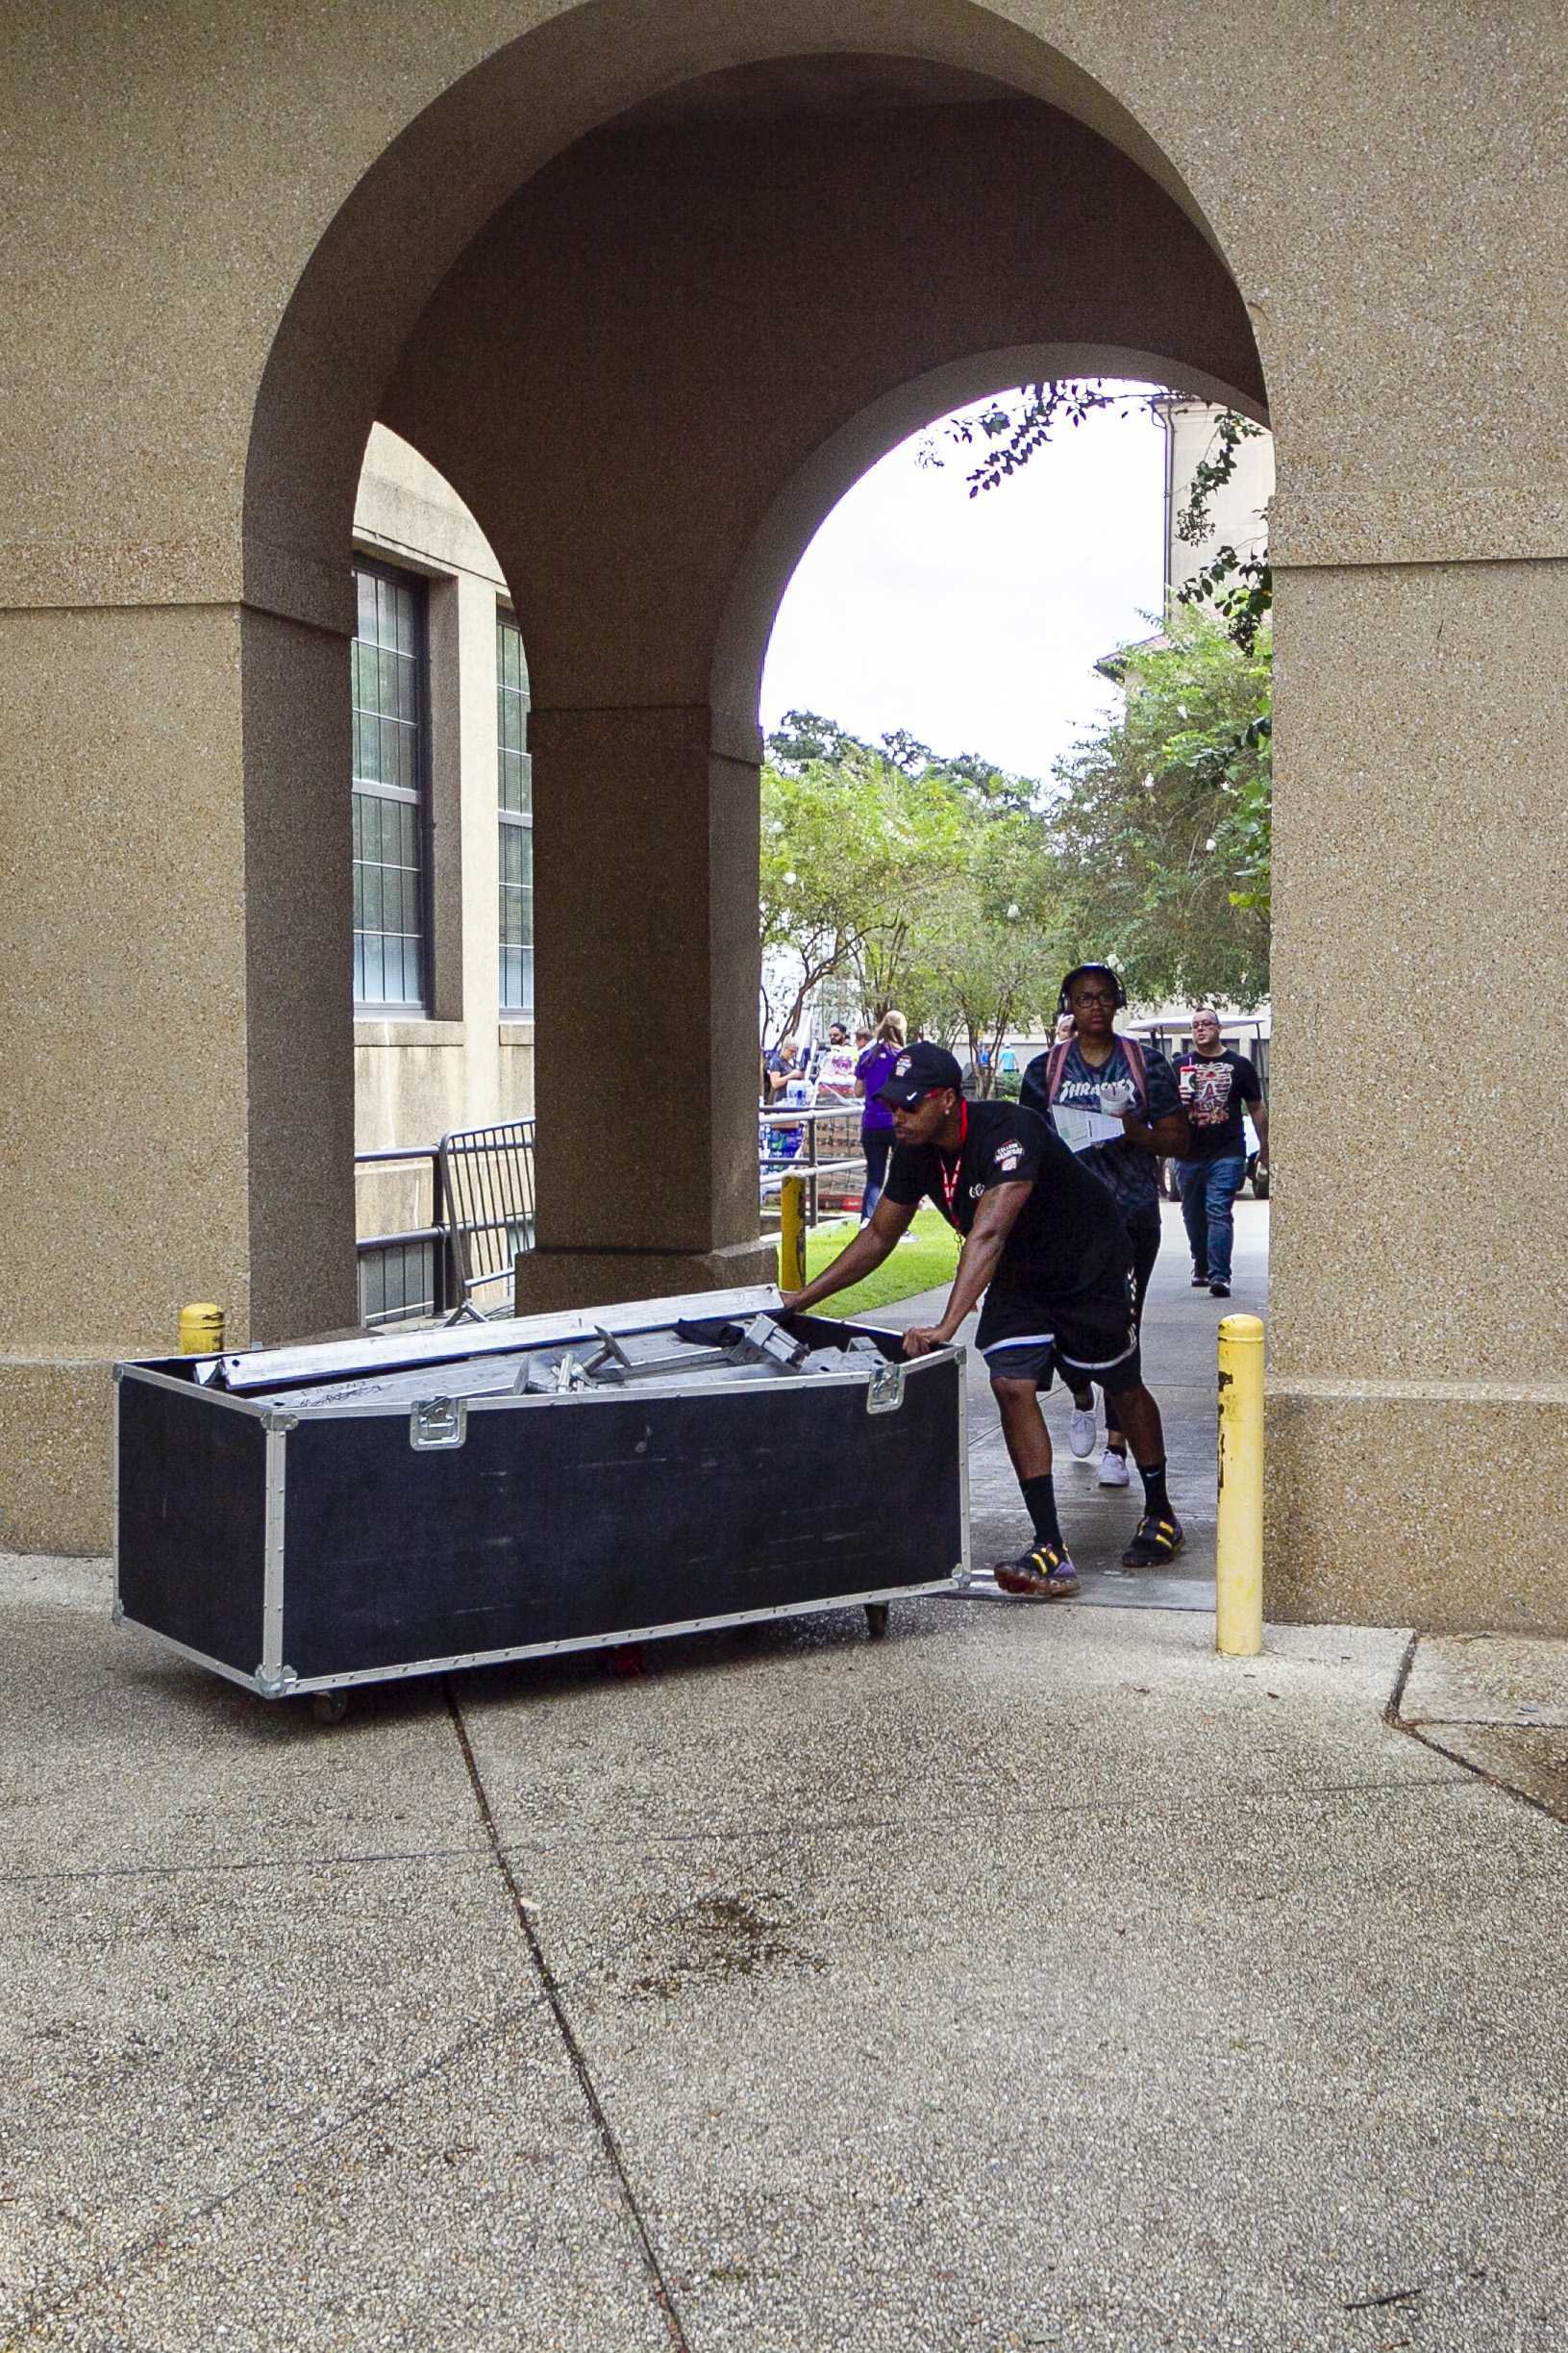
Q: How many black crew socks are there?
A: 2